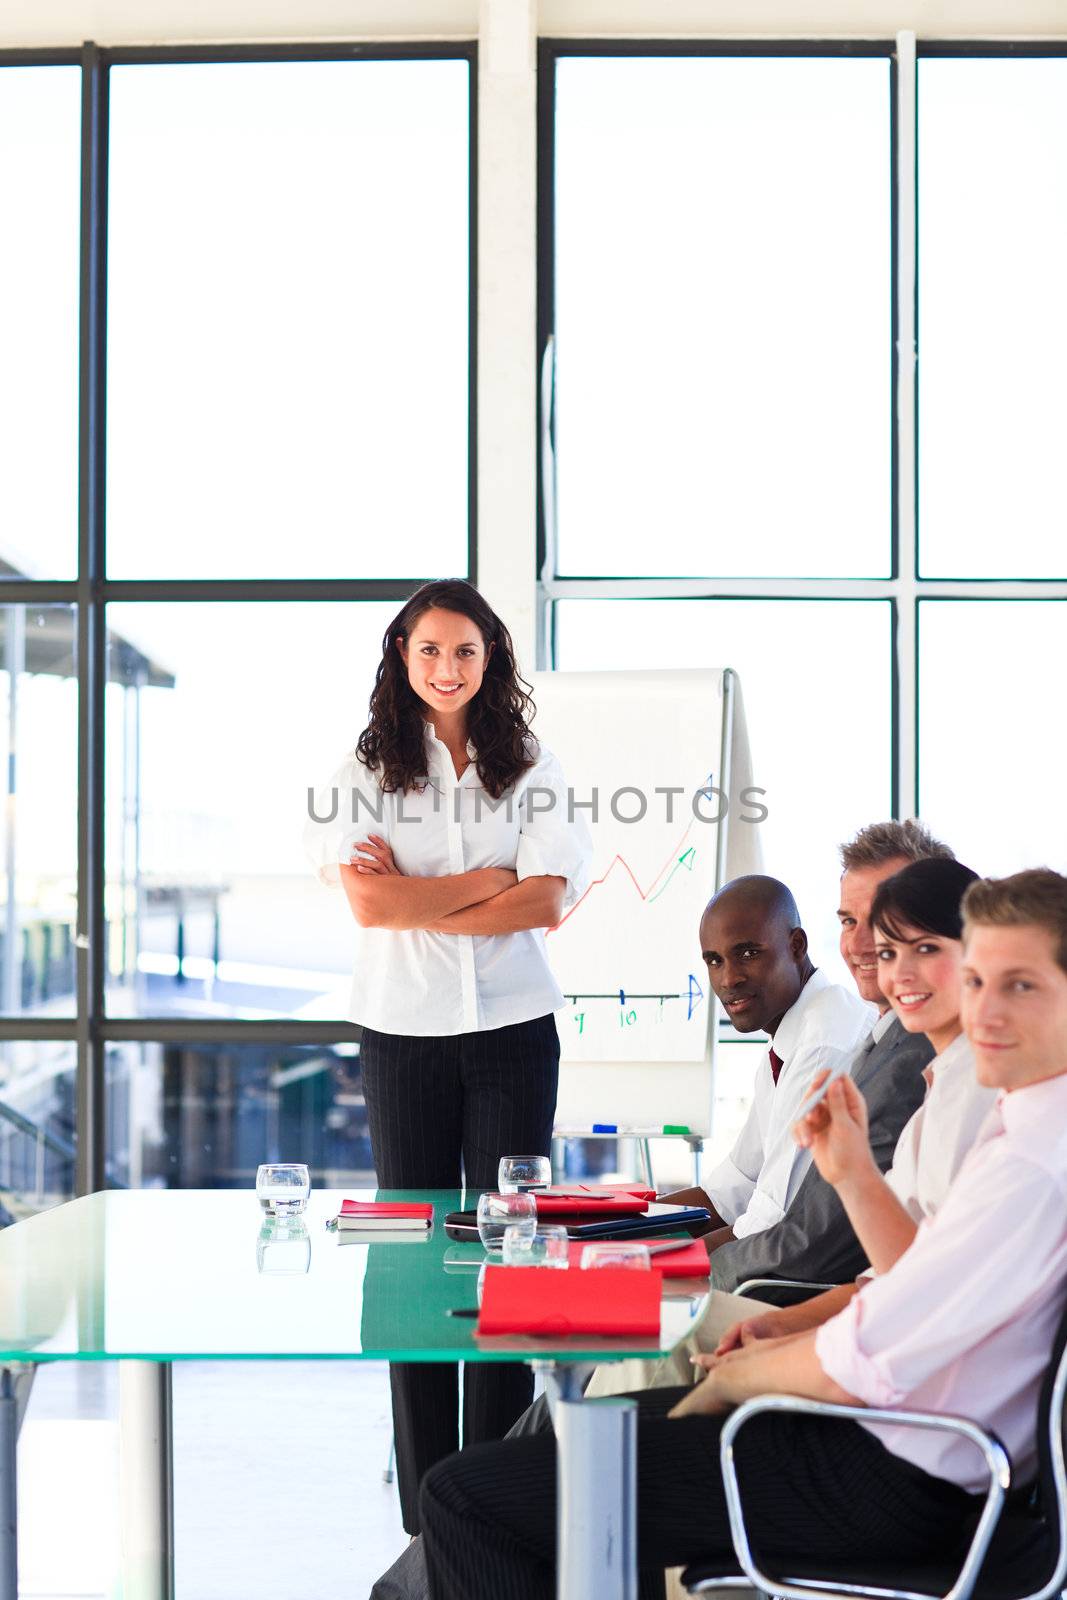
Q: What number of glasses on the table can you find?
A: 5